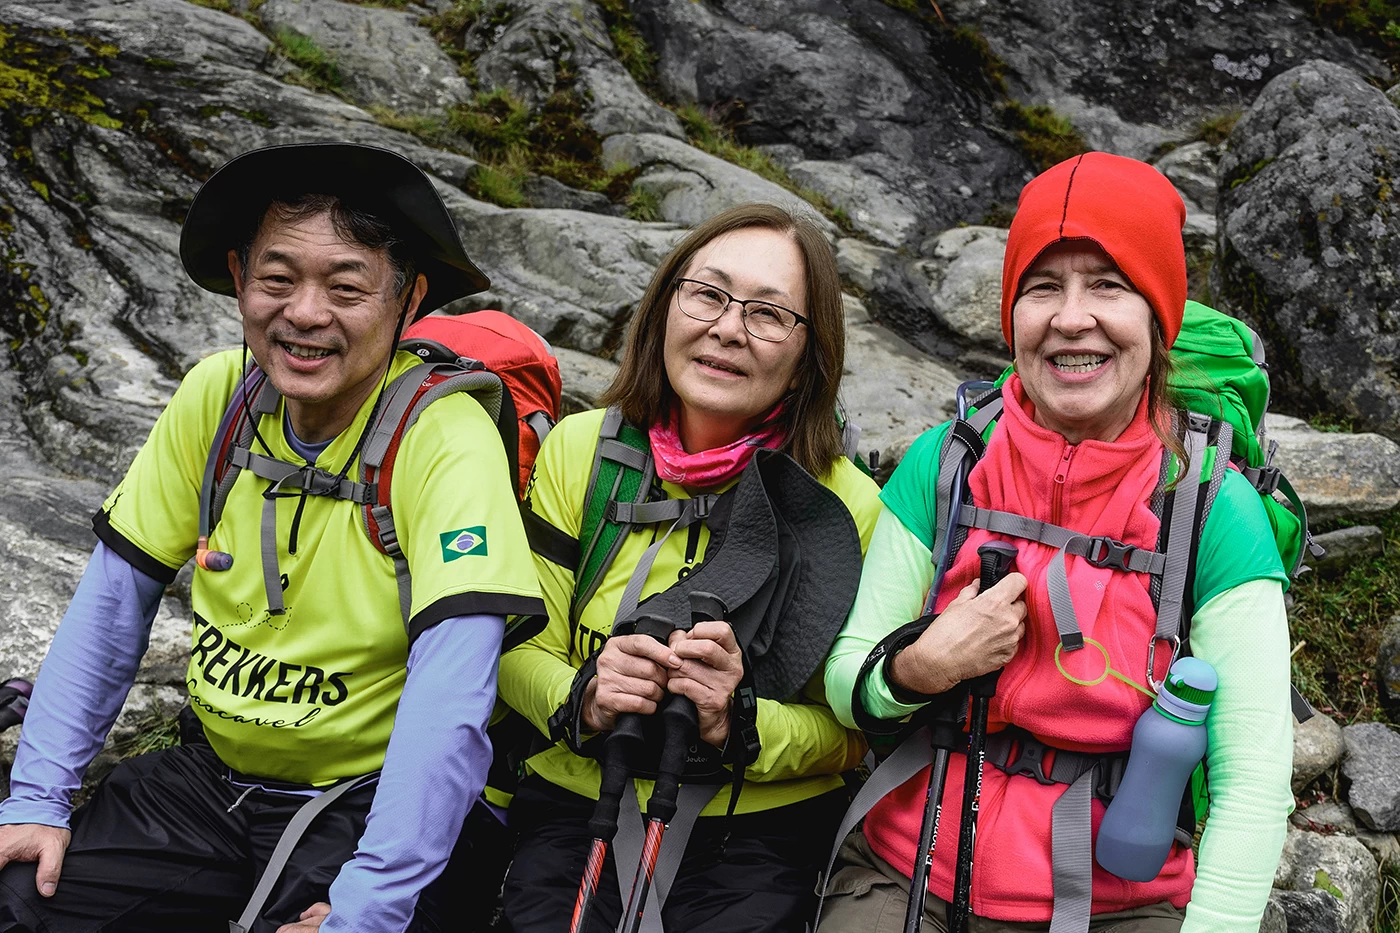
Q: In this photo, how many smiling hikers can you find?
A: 3